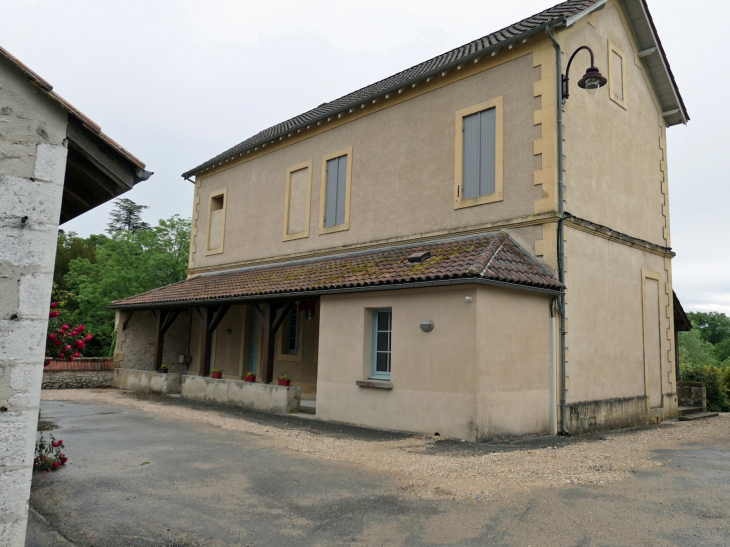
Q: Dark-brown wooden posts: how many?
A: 3